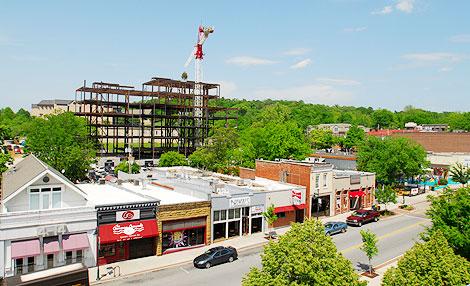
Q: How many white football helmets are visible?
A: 0